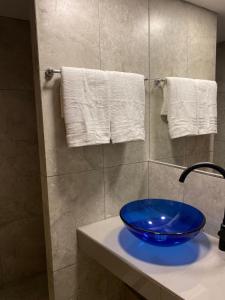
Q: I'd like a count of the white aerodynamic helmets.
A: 0